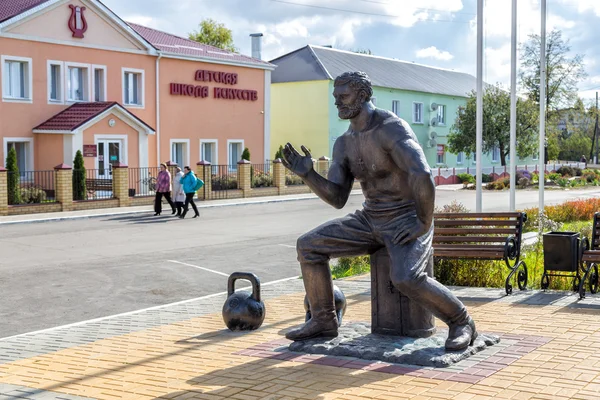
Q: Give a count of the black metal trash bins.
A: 1